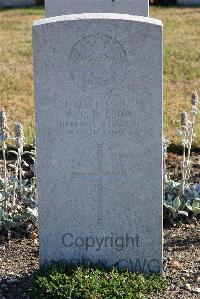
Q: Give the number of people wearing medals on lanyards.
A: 0